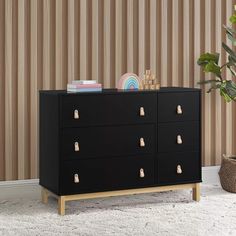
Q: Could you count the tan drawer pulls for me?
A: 9